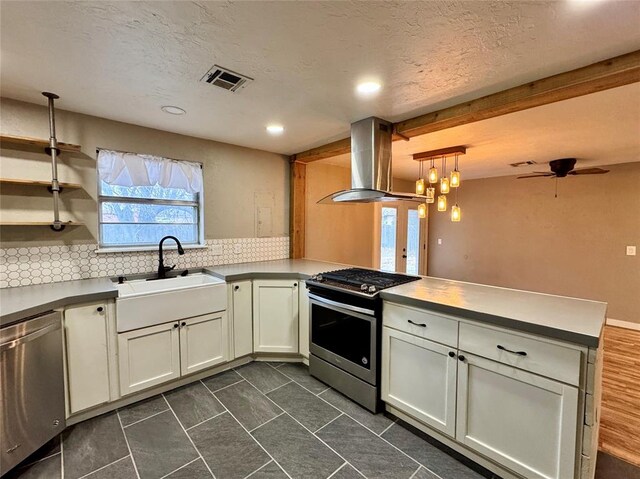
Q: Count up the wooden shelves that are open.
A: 3